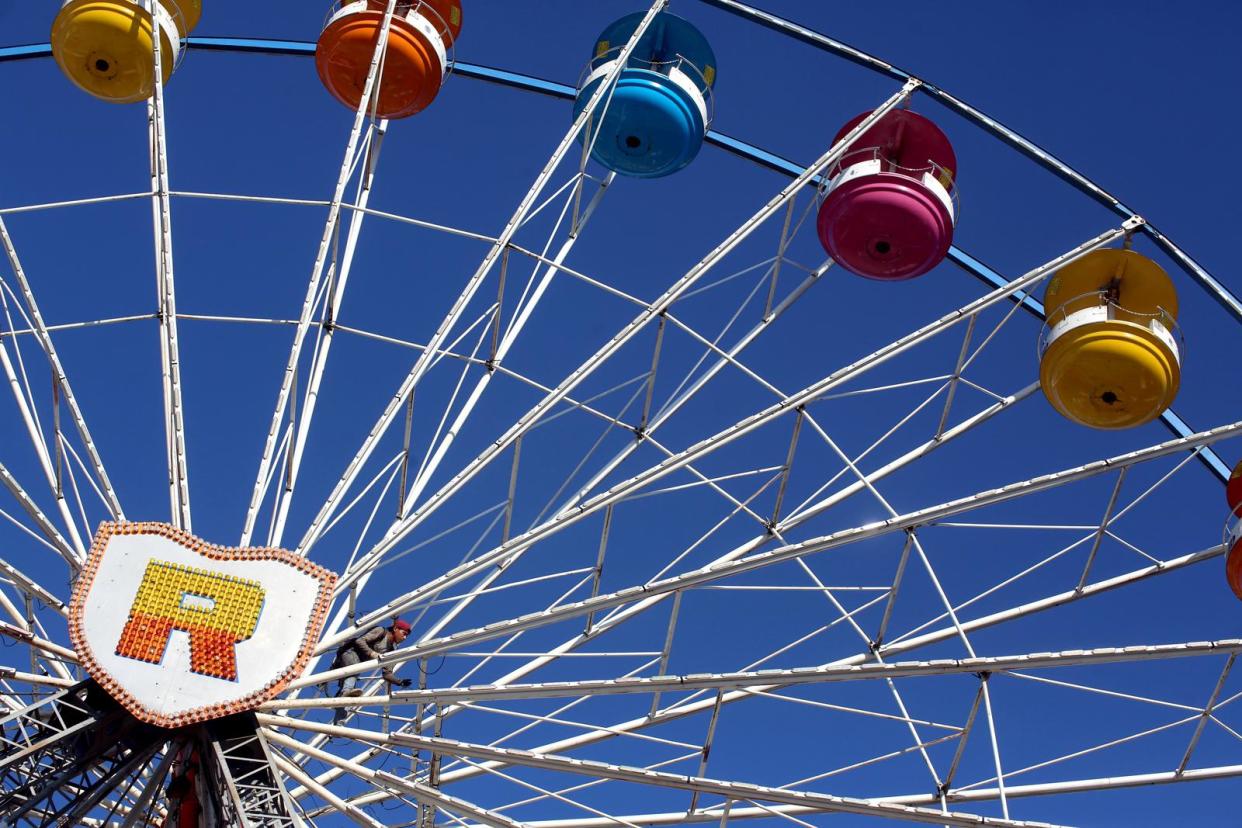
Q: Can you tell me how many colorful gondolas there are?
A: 6